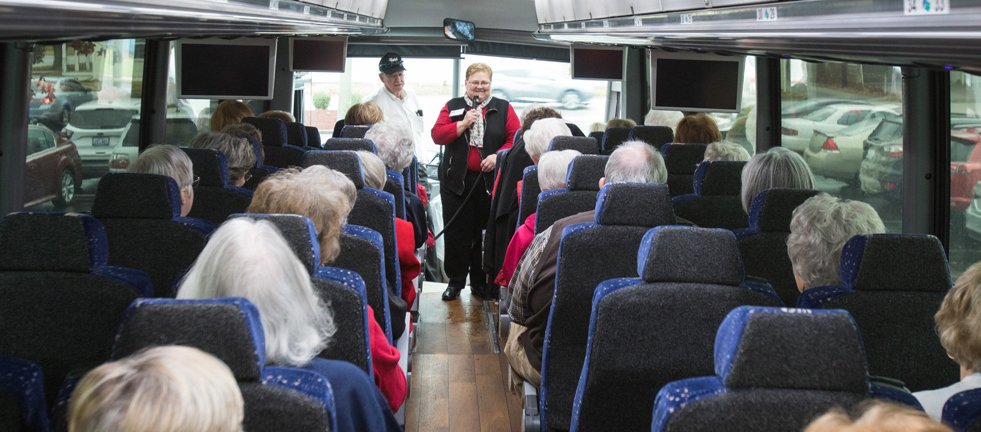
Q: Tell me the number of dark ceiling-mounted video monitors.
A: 4